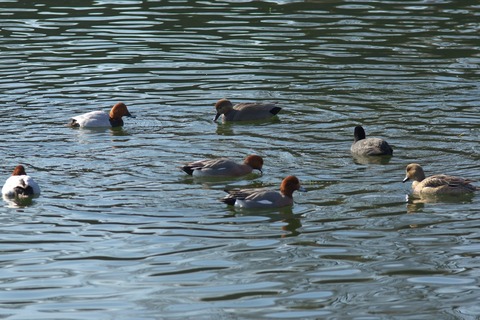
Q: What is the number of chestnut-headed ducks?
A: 4